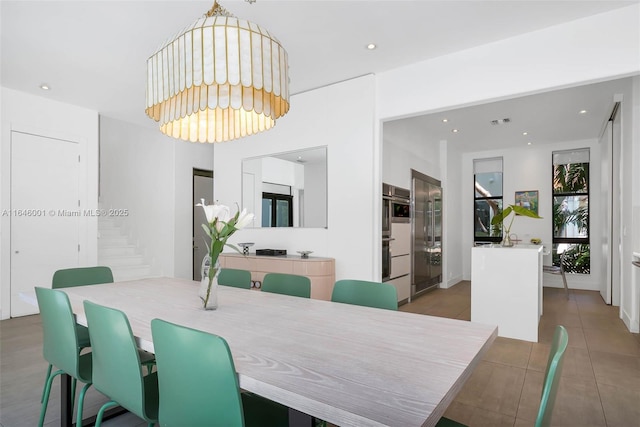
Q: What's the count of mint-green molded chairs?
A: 8